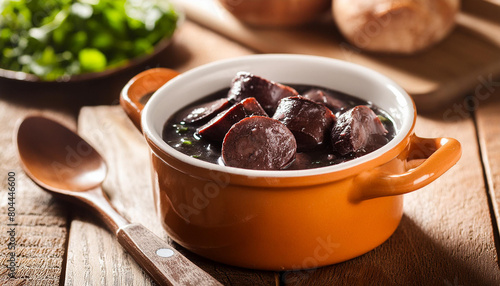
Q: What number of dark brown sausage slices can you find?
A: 7